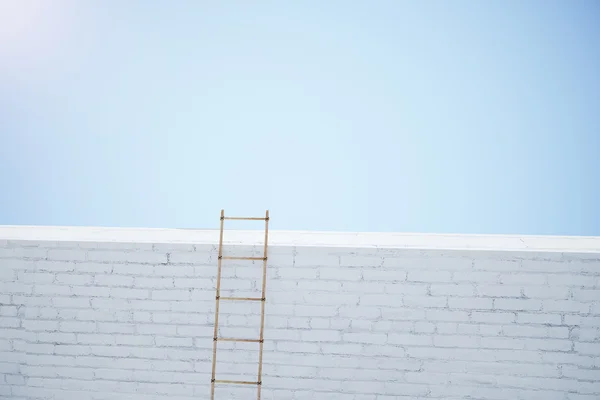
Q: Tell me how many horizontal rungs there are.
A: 5